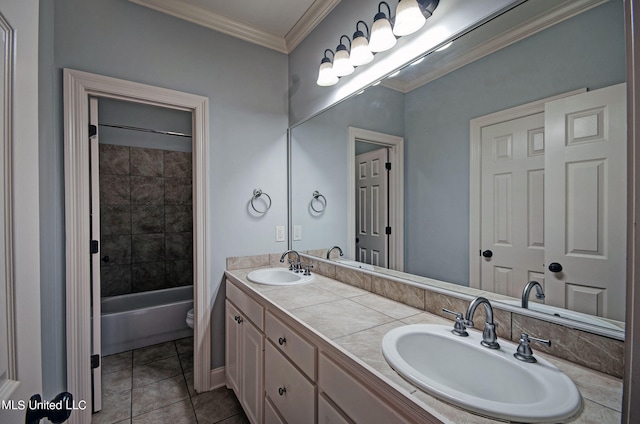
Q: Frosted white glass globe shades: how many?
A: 5